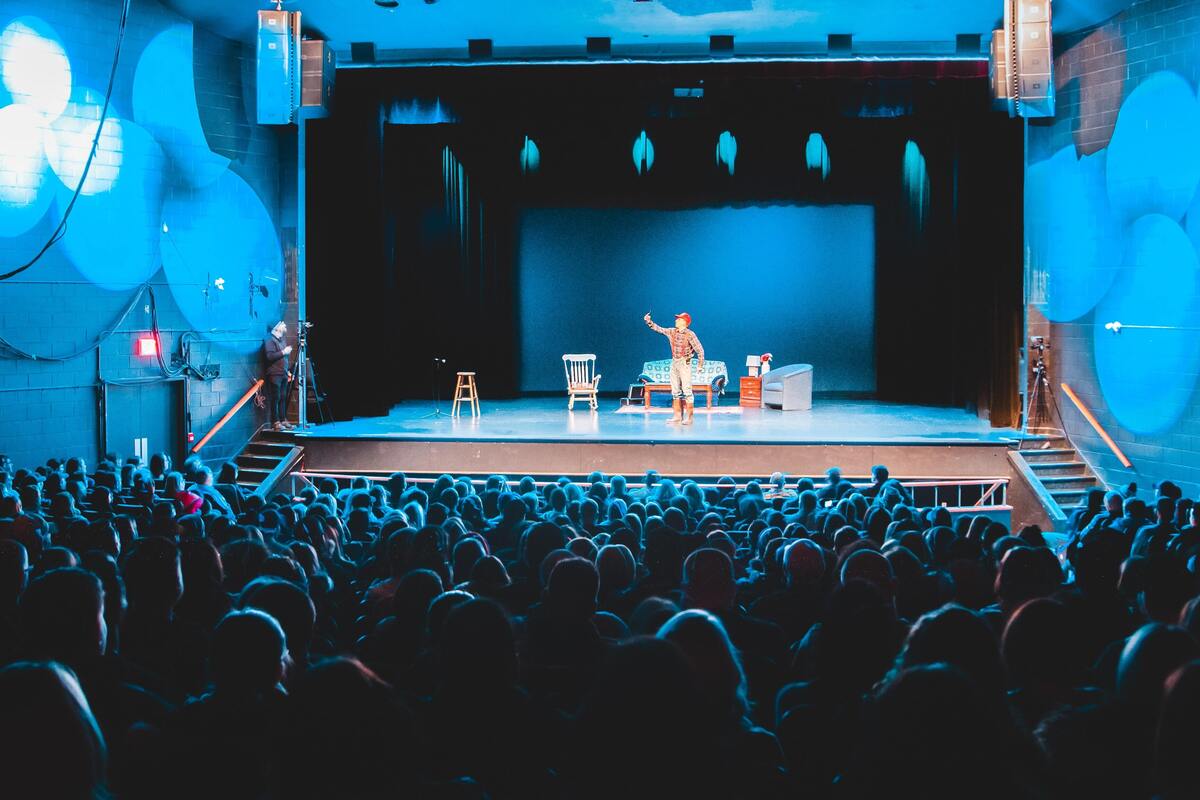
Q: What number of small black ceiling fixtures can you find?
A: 6